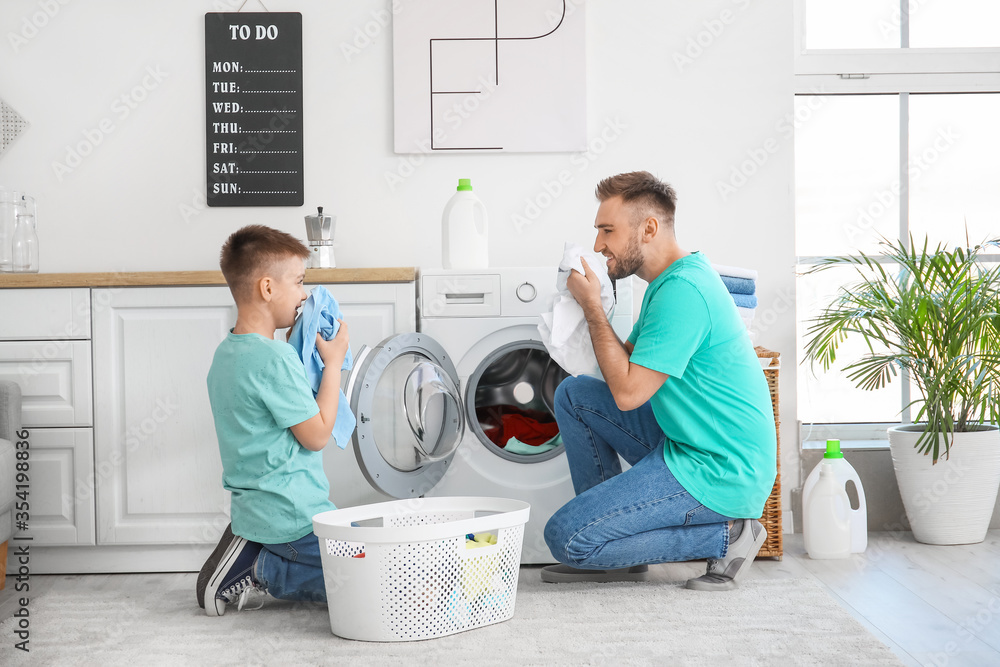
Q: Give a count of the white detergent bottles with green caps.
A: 2